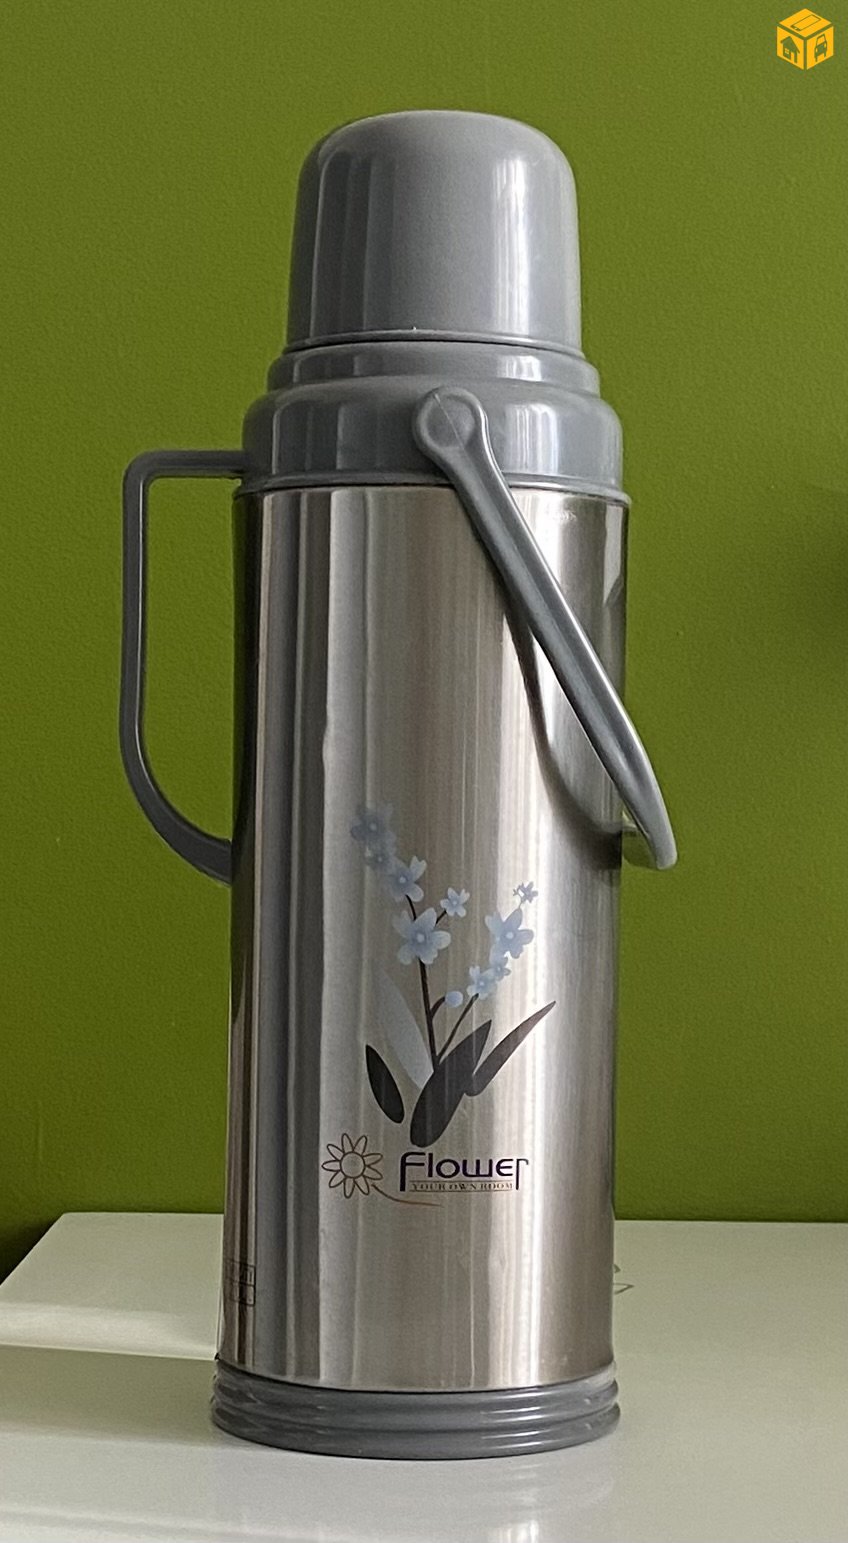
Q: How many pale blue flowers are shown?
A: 9